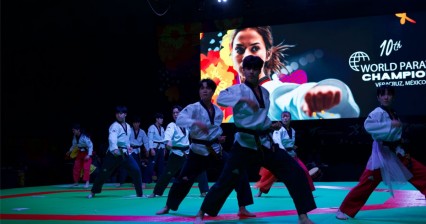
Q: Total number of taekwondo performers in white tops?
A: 9